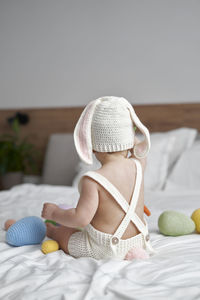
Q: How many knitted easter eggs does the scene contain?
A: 5